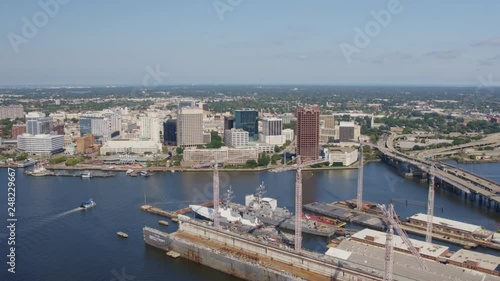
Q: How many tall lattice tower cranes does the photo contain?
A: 5